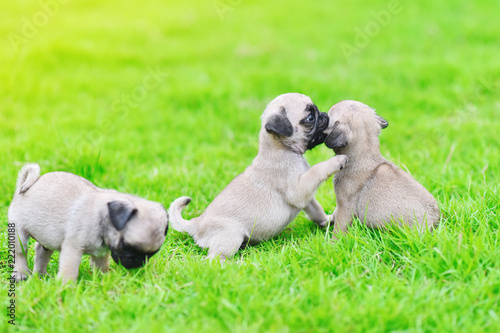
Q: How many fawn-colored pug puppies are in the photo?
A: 3